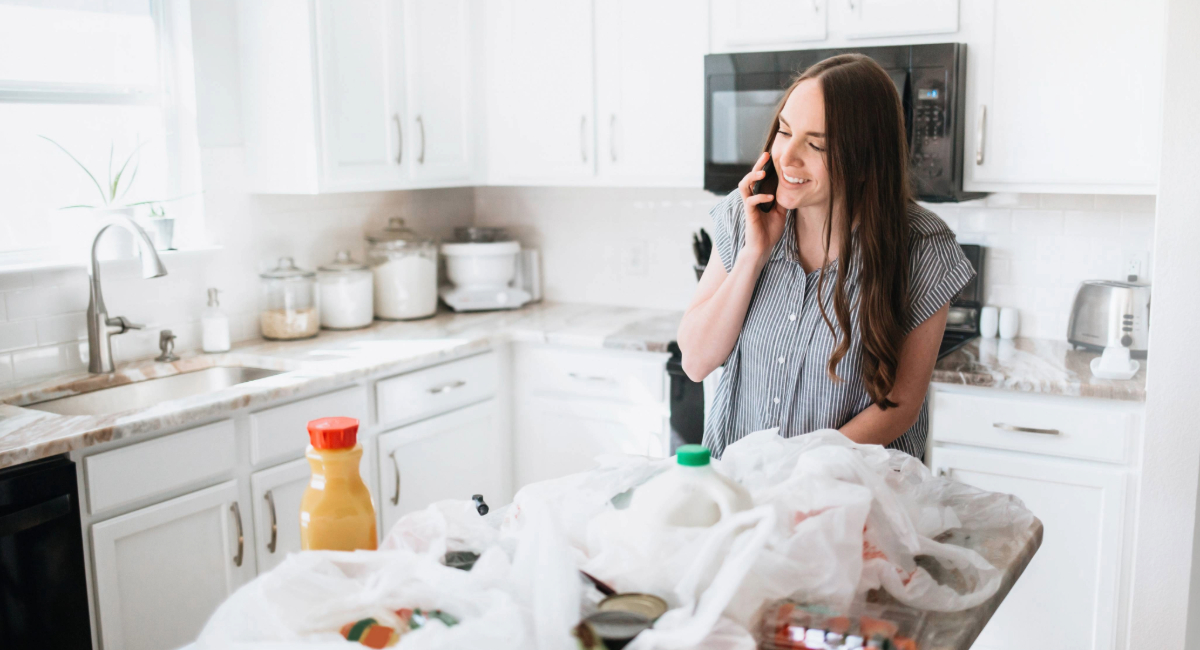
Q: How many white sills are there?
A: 1